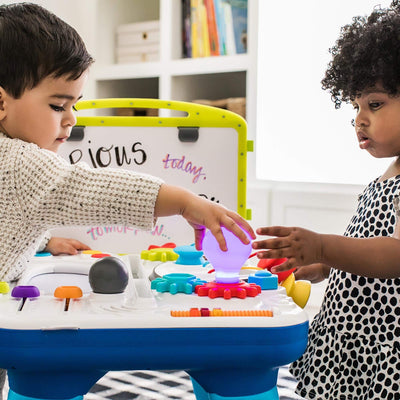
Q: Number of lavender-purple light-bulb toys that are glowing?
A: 1